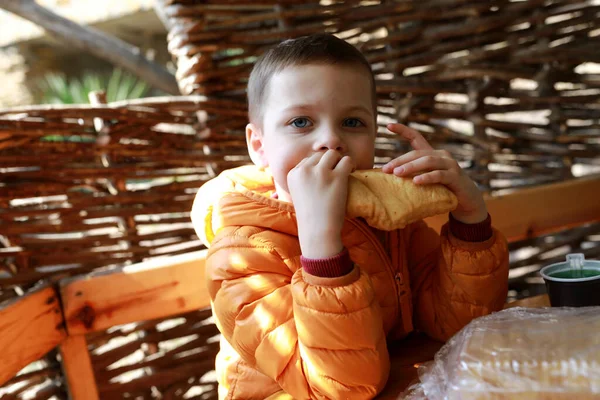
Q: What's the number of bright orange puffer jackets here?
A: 1